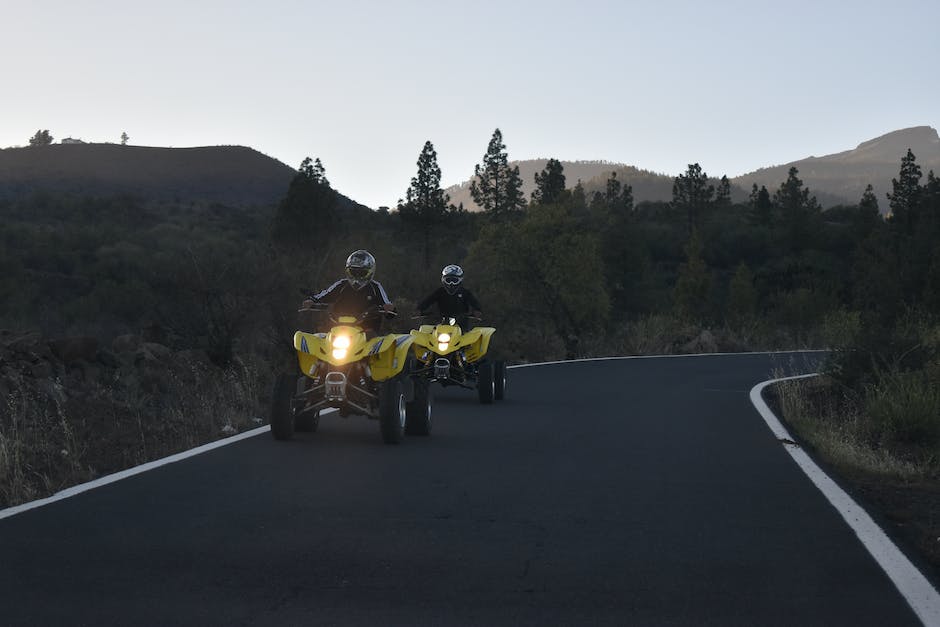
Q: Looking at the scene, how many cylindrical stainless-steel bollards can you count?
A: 0